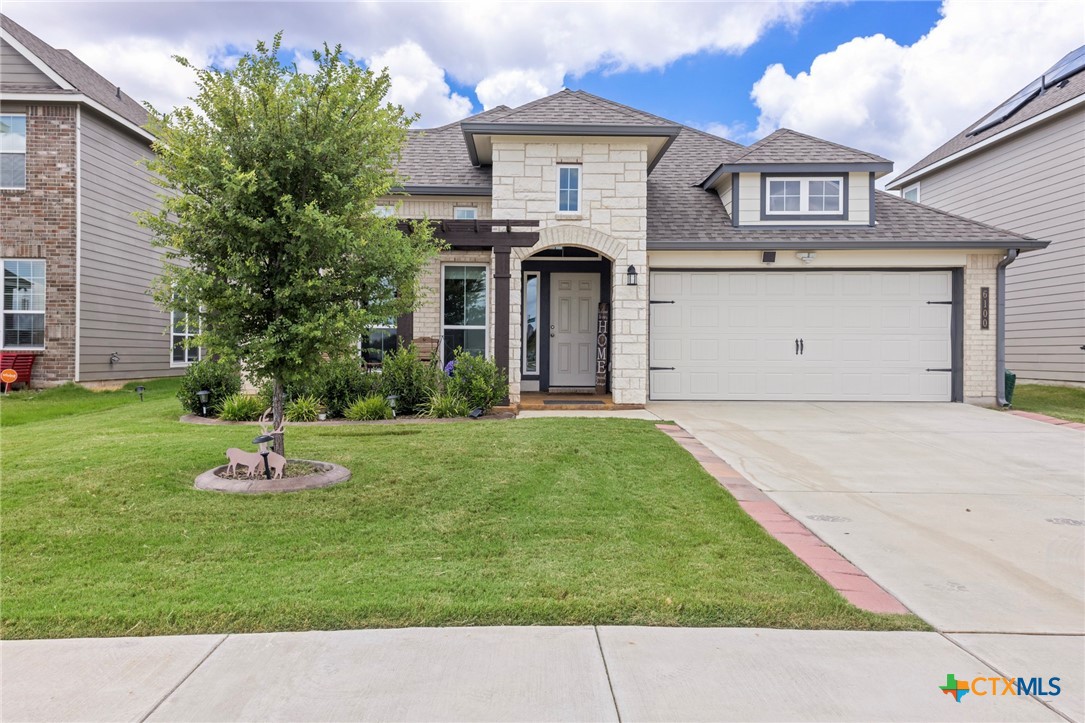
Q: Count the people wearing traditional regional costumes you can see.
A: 0